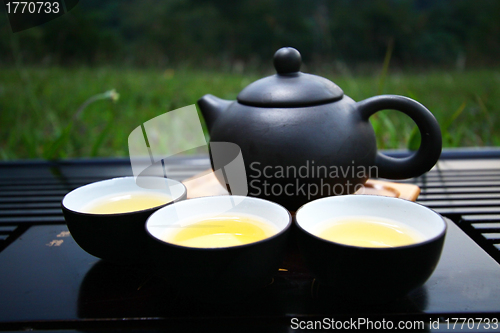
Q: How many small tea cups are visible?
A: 3